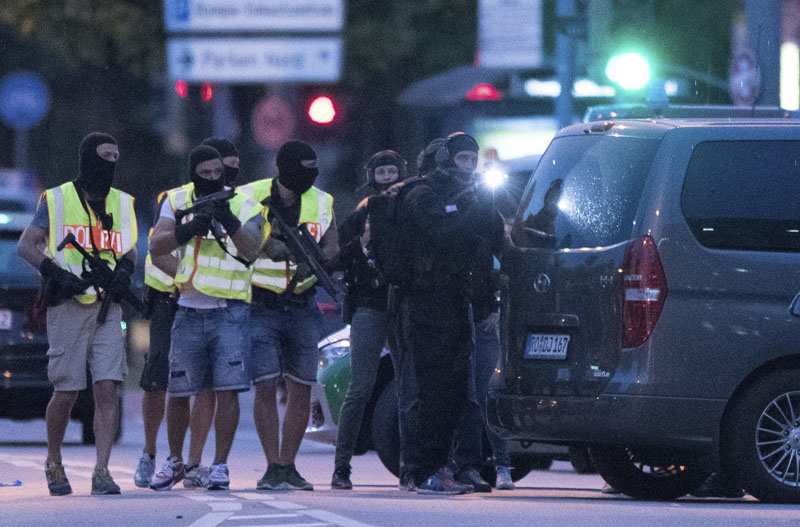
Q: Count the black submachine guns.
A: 3